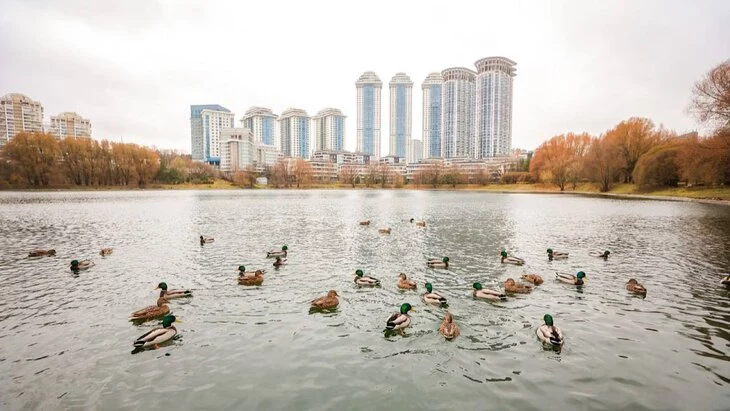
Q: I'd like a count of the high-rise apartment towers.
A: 11